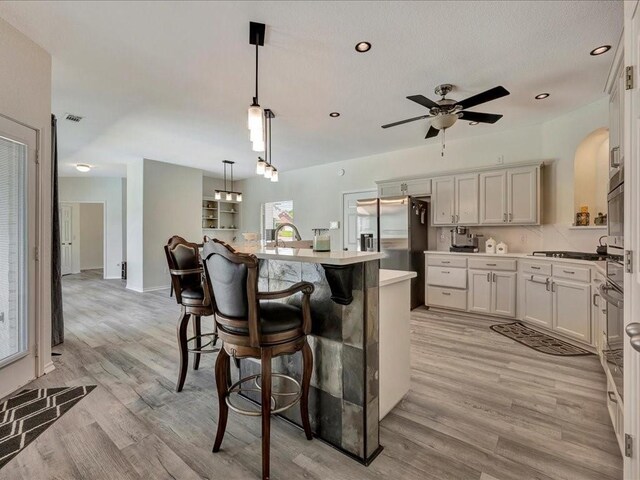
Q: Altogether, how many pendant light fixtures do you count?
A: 3